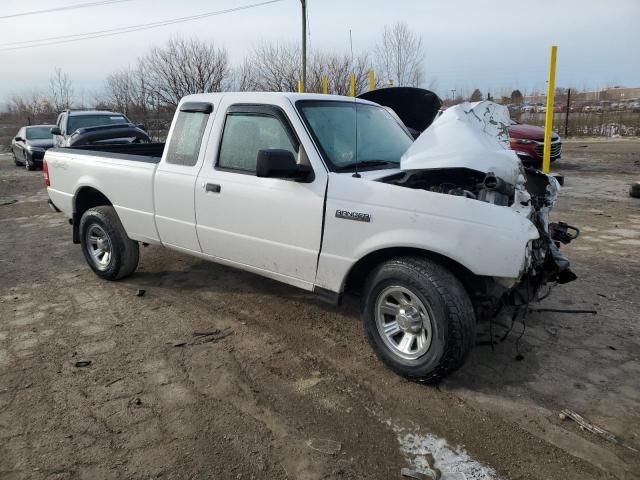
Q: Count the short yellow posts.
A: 4